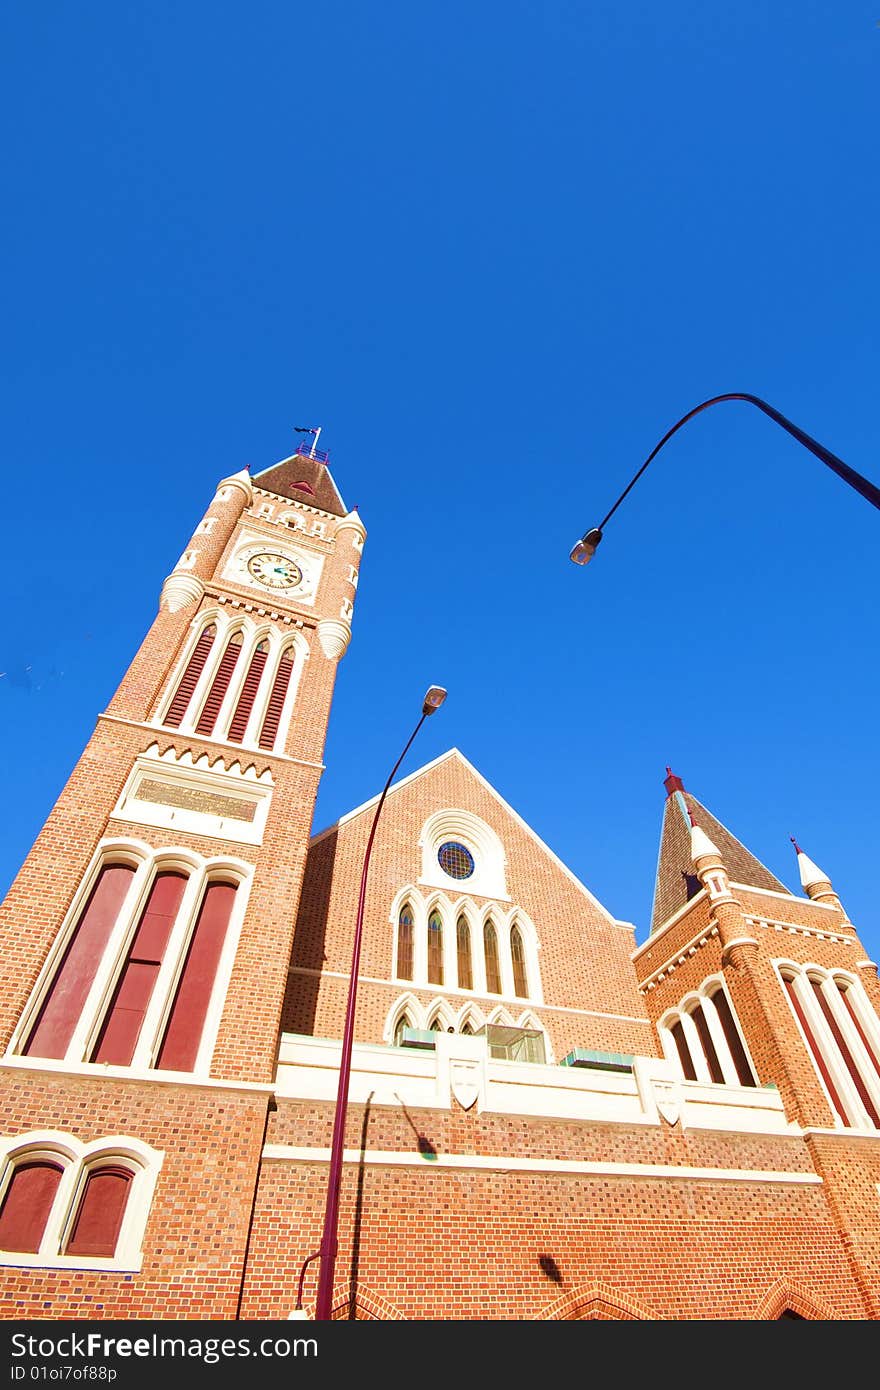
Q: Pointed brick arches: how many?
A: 3